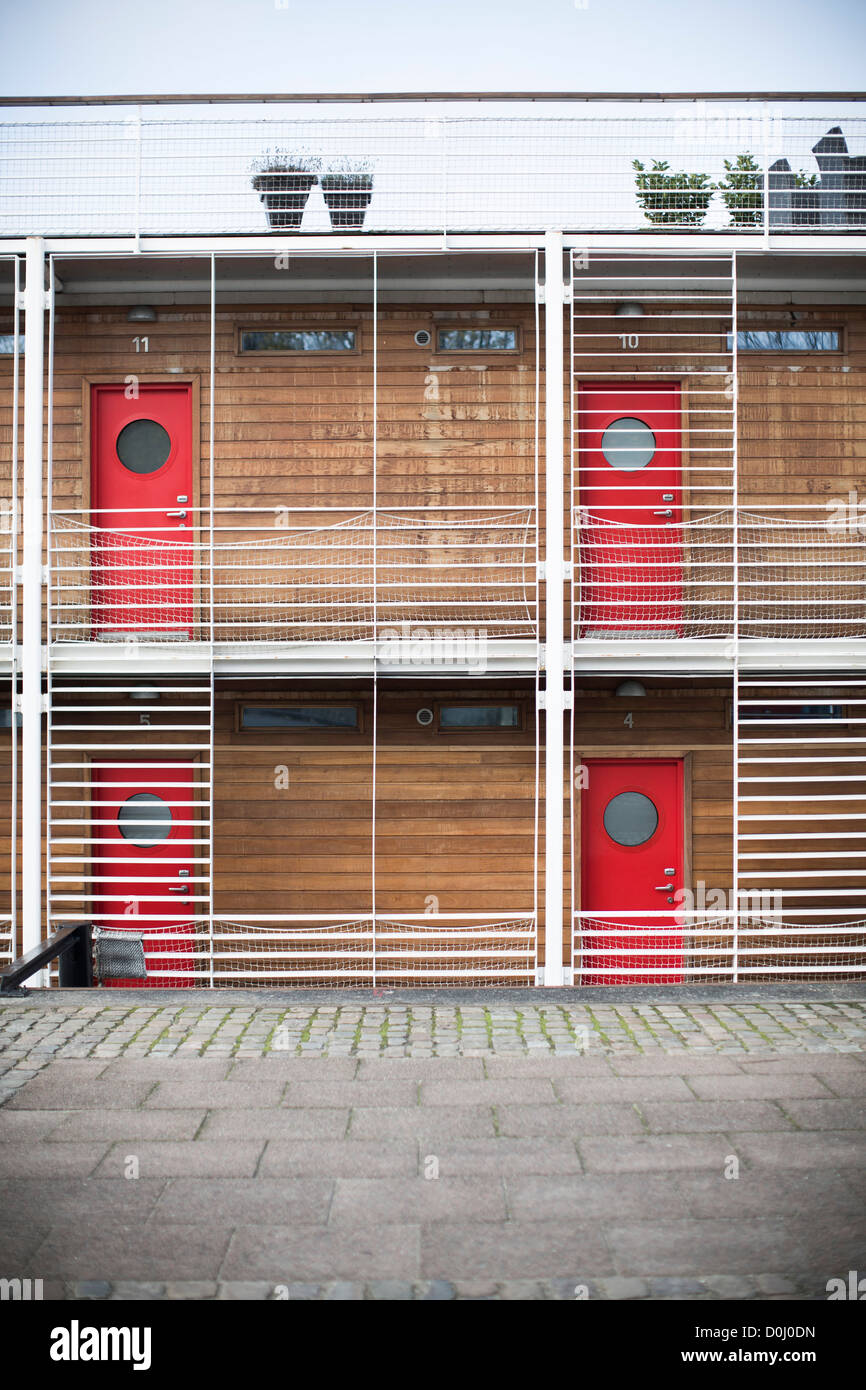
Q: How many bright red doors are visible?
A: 4